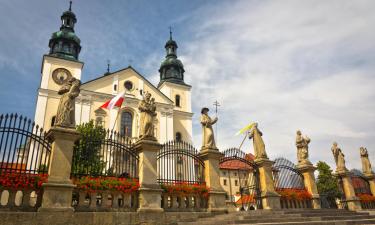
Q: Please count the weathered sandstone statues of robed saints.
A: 7